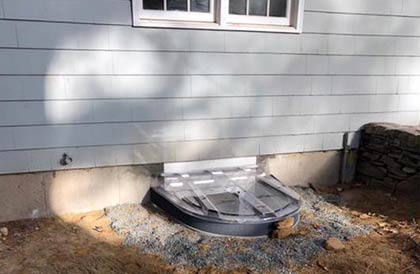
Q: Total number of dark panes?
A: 6